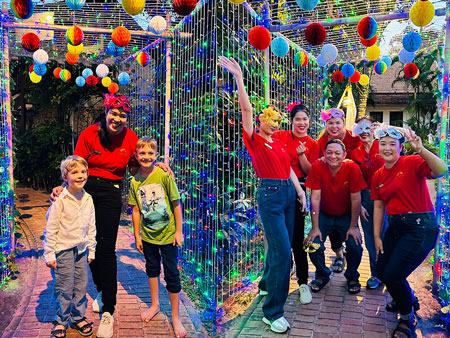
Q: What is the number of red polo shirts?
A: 7